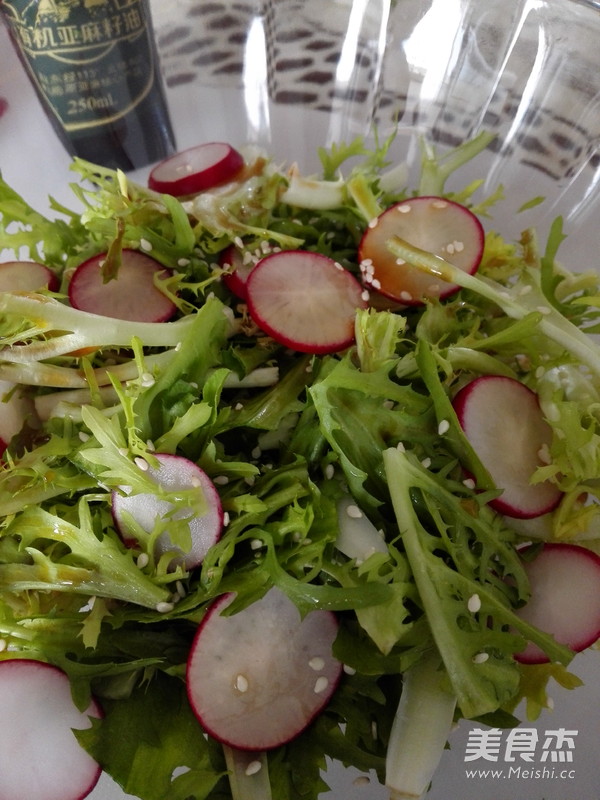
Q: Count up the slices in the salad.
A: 12